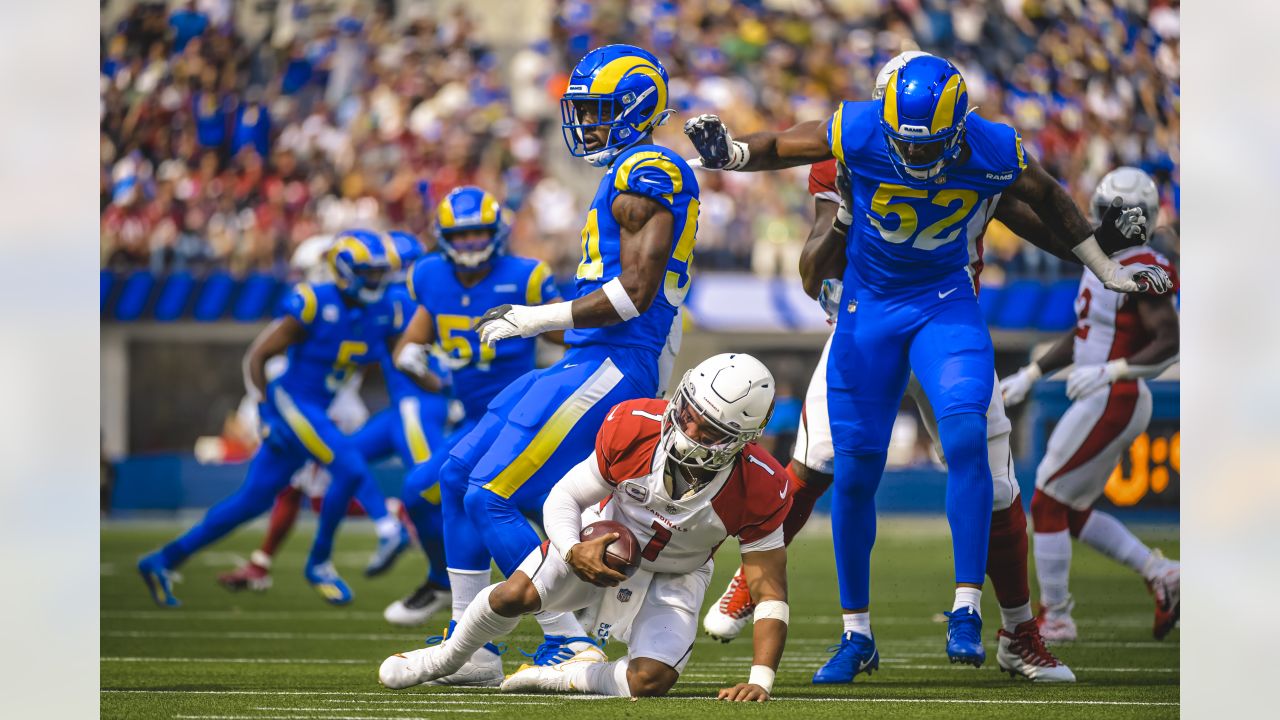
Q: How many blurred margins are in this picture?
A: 2